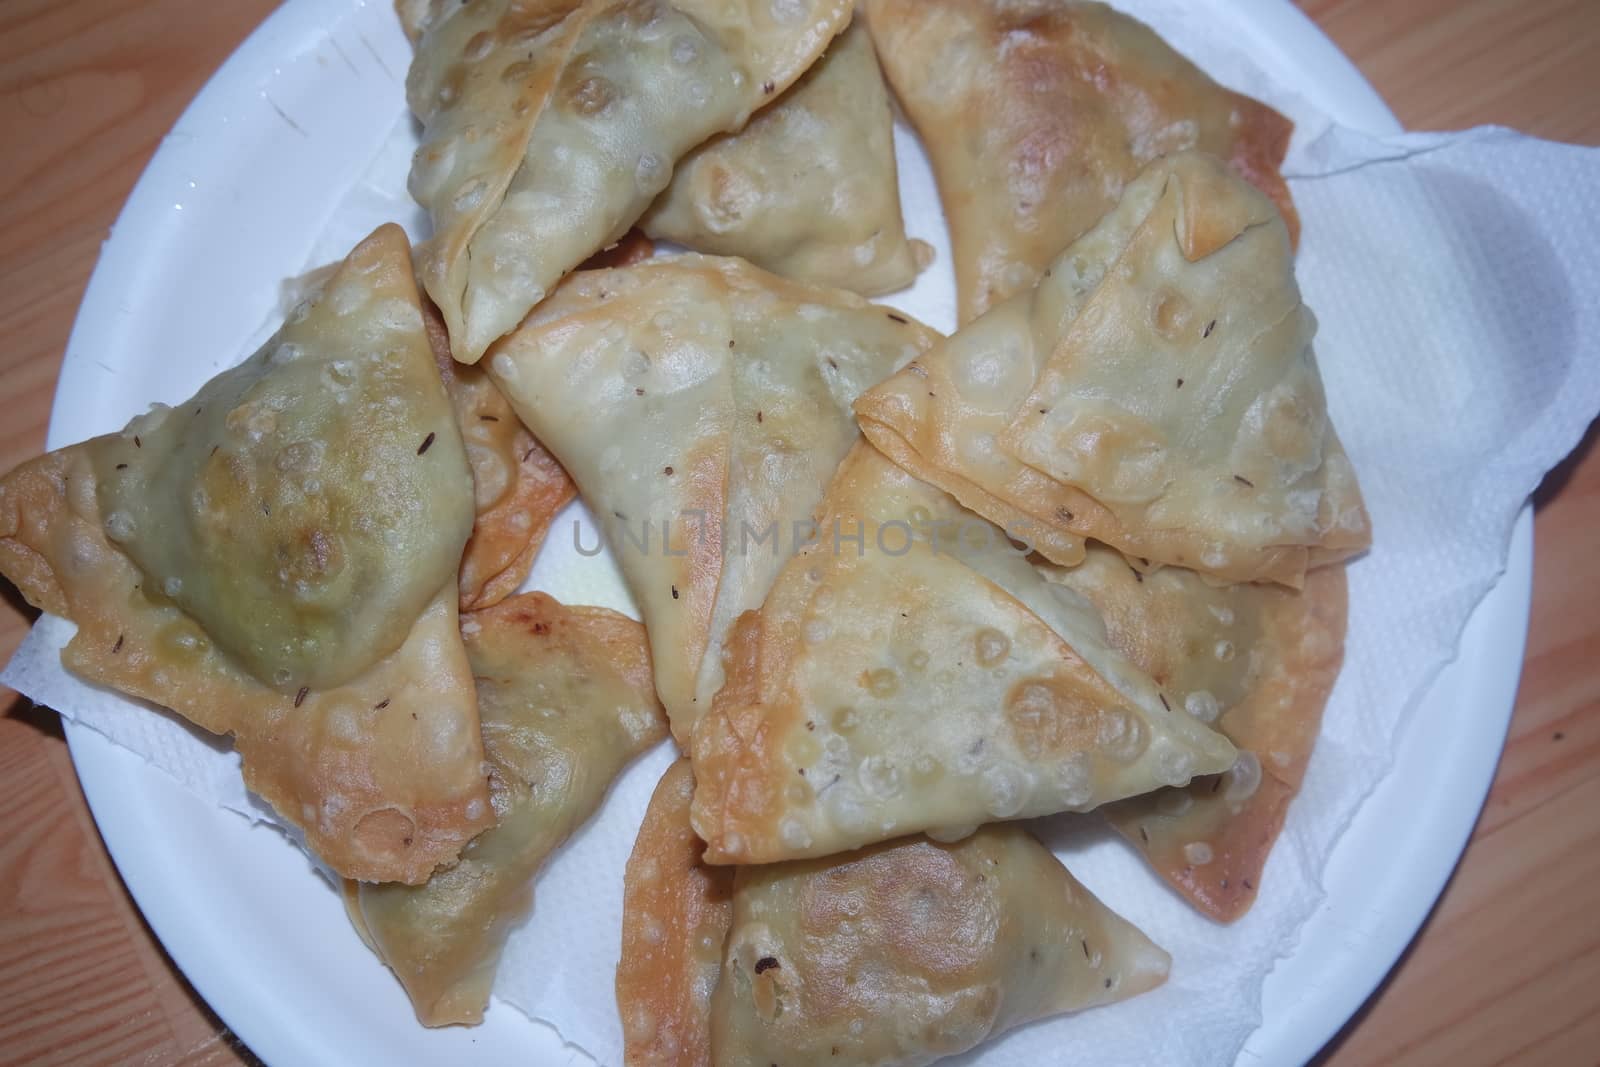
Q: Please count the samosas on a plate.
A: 11